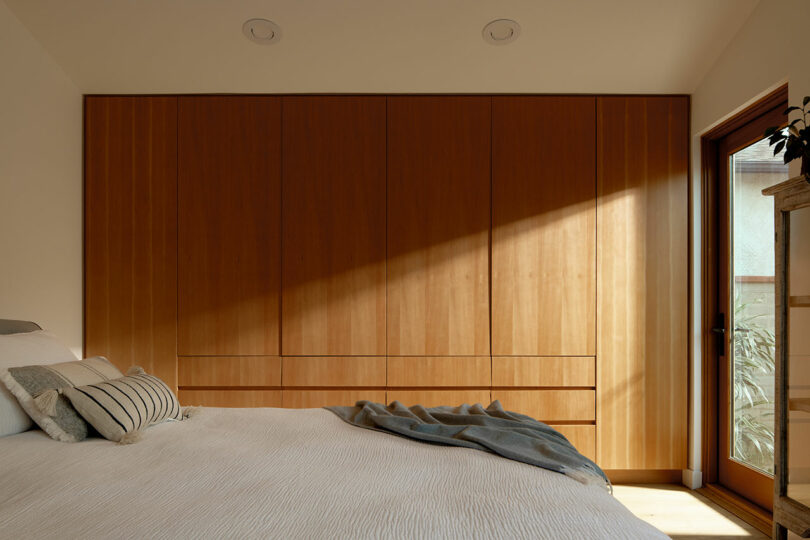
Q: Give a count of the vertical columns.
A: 6